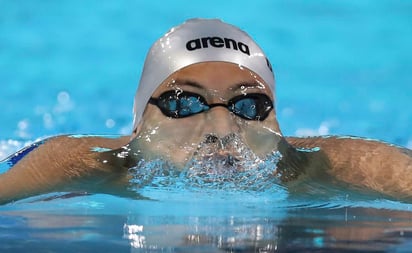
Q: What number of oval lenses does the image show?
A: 2